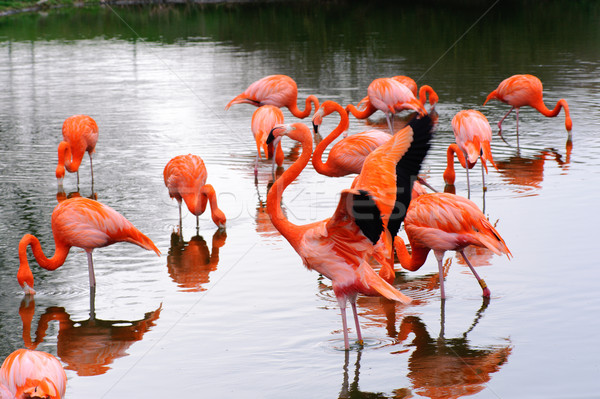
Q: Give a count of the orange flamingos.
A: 13